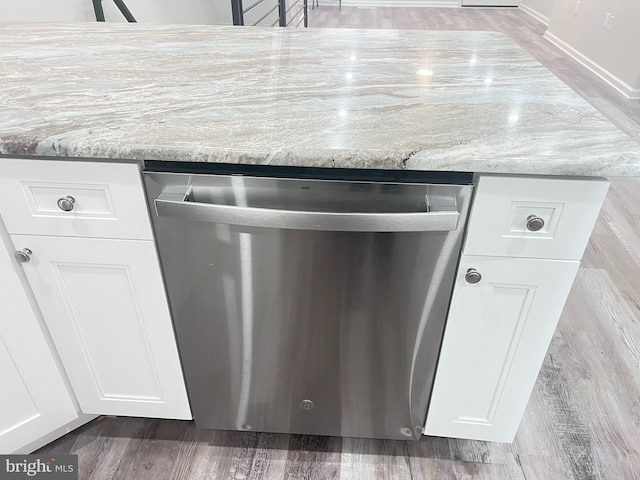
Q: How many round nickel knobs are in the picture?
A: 4